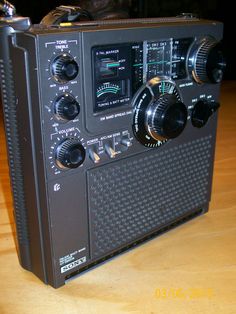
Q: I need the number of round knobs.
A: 6